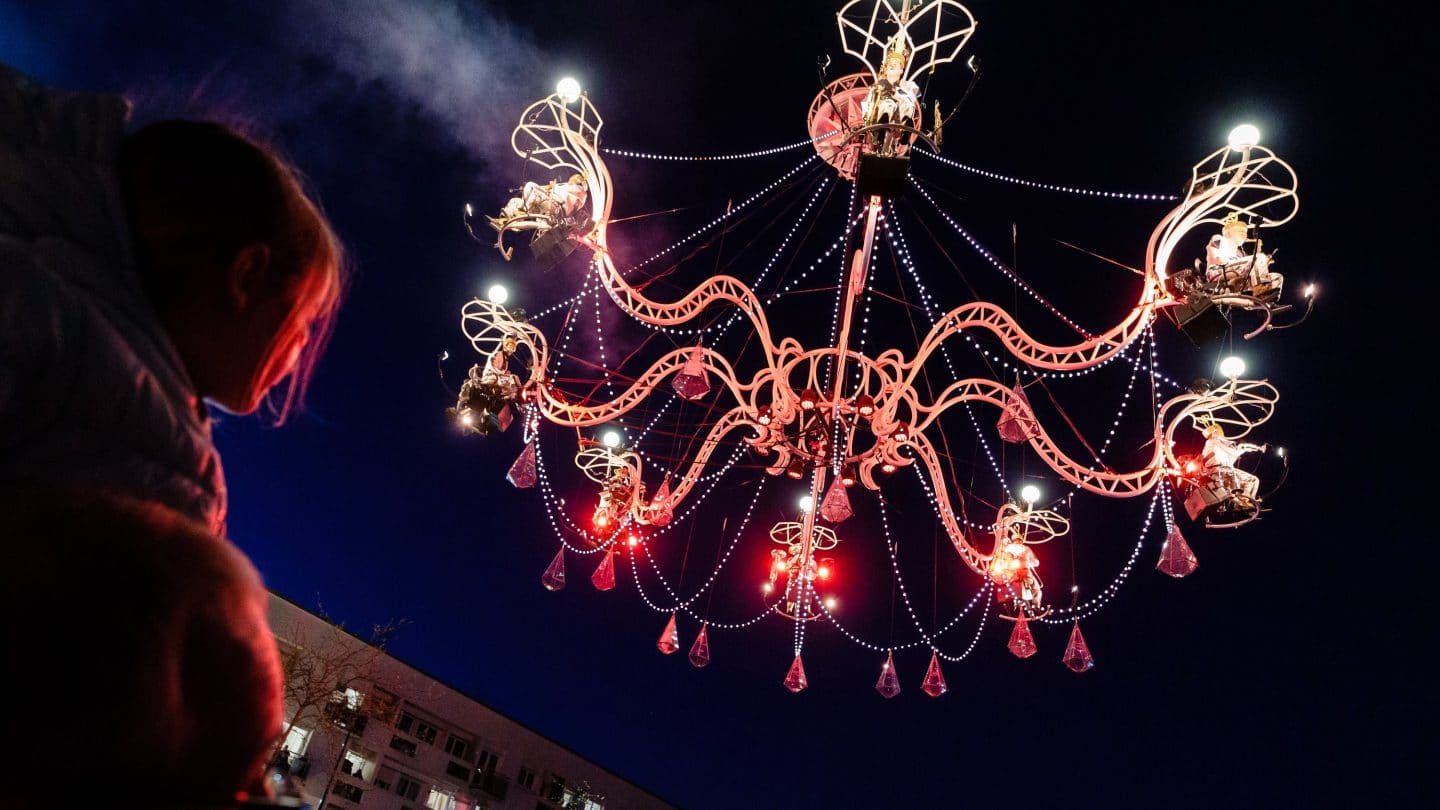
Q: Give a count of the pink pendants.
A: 15